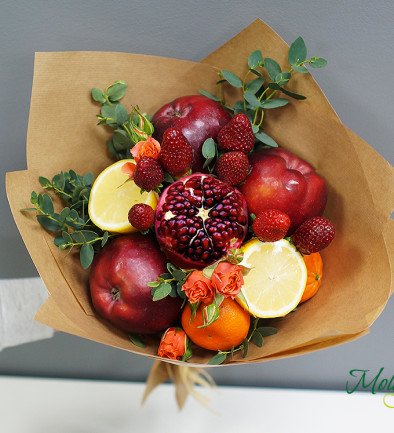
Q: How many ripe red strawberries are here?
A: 7